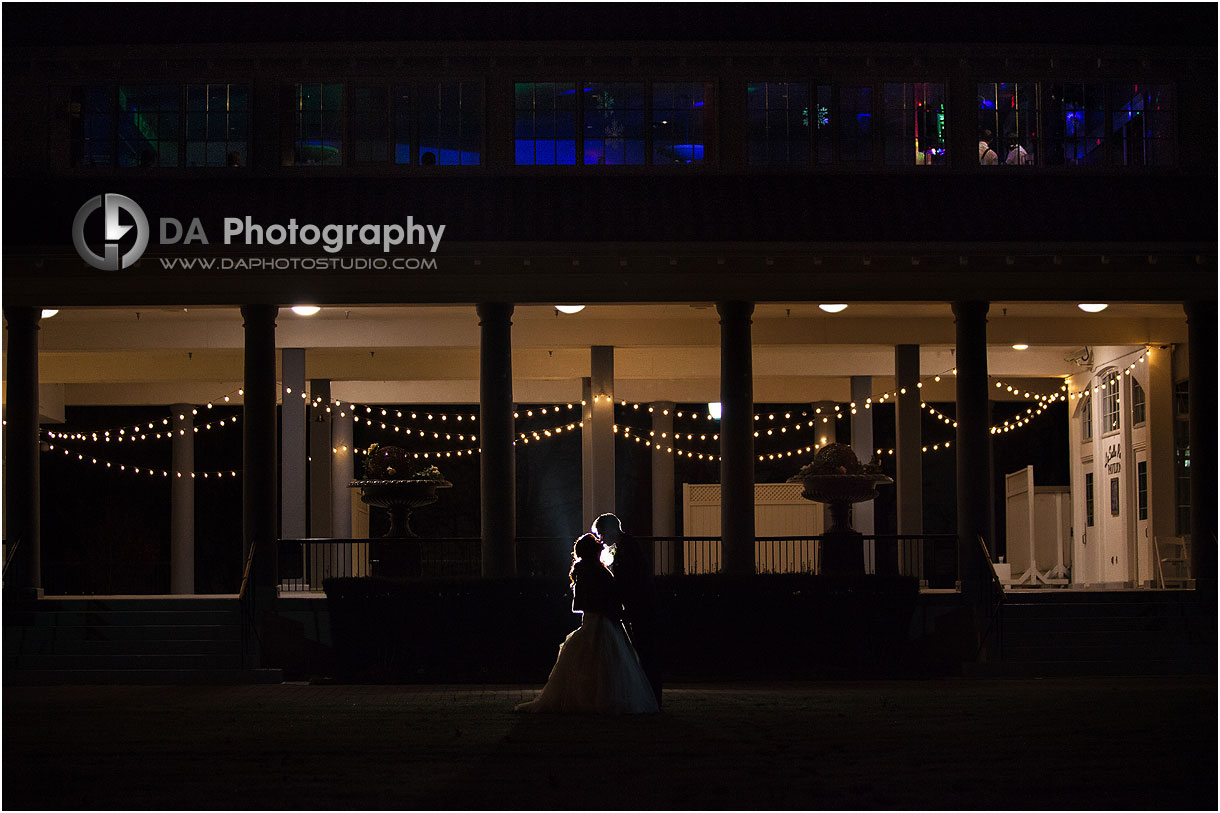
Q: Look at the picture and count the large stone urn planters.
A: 2